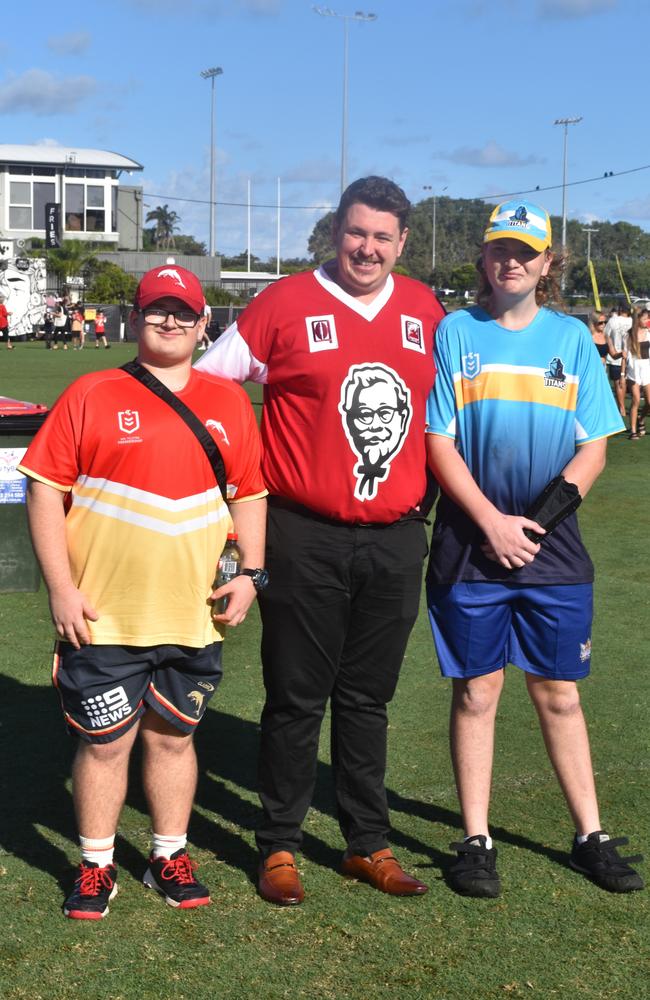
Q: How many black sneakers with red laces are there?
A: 2